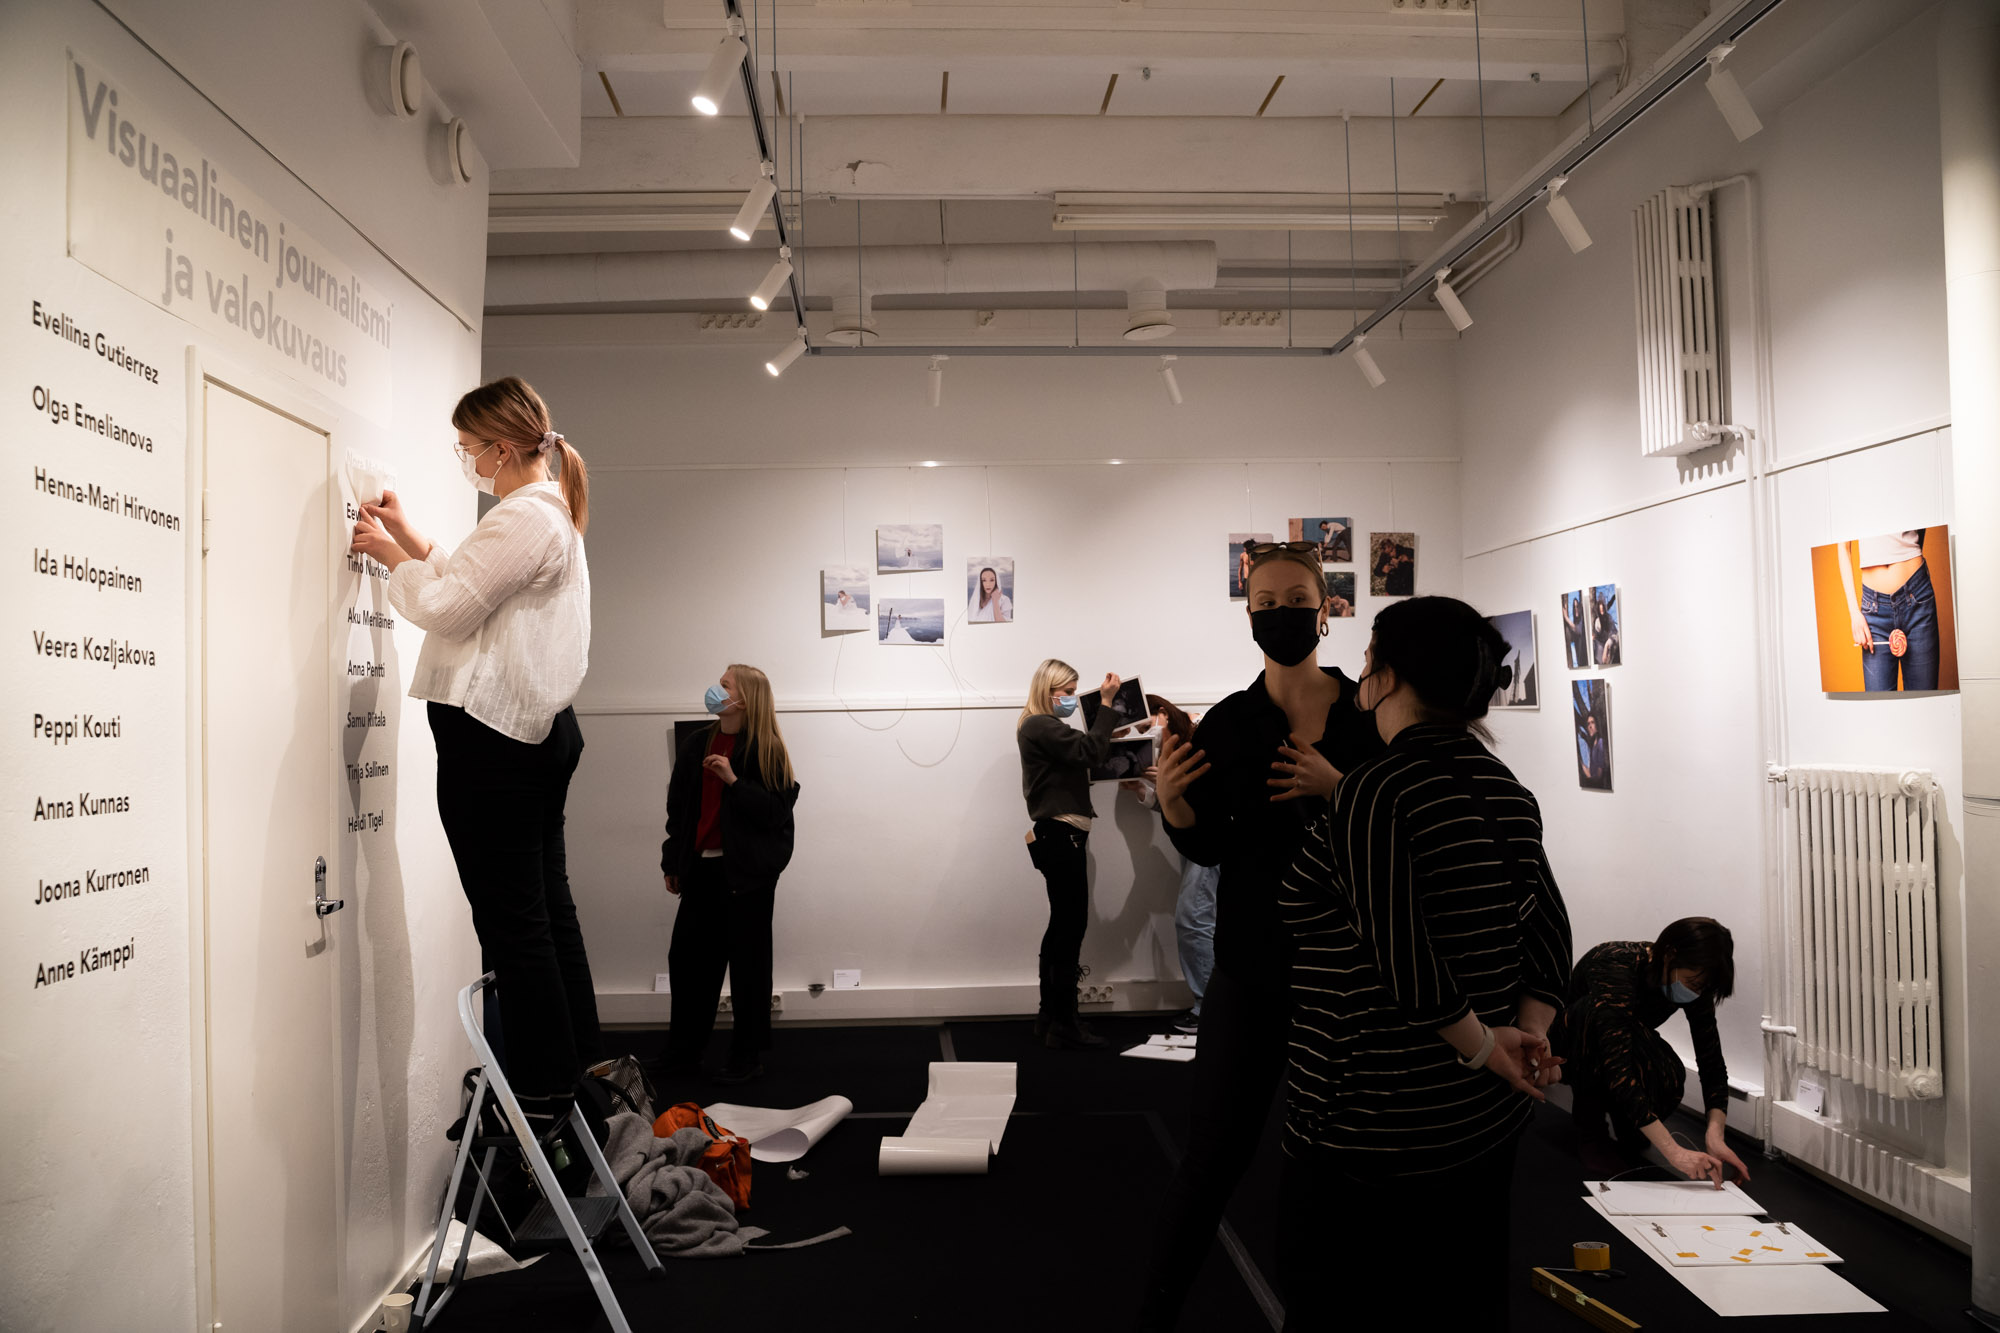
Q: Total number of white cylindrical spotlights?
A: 10